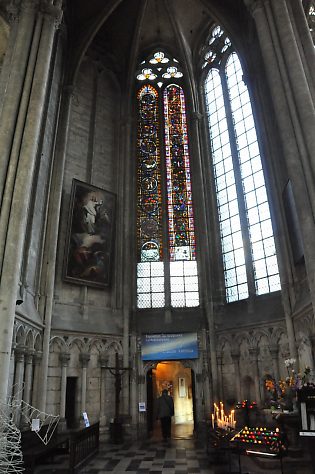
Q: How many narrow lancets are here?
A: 4